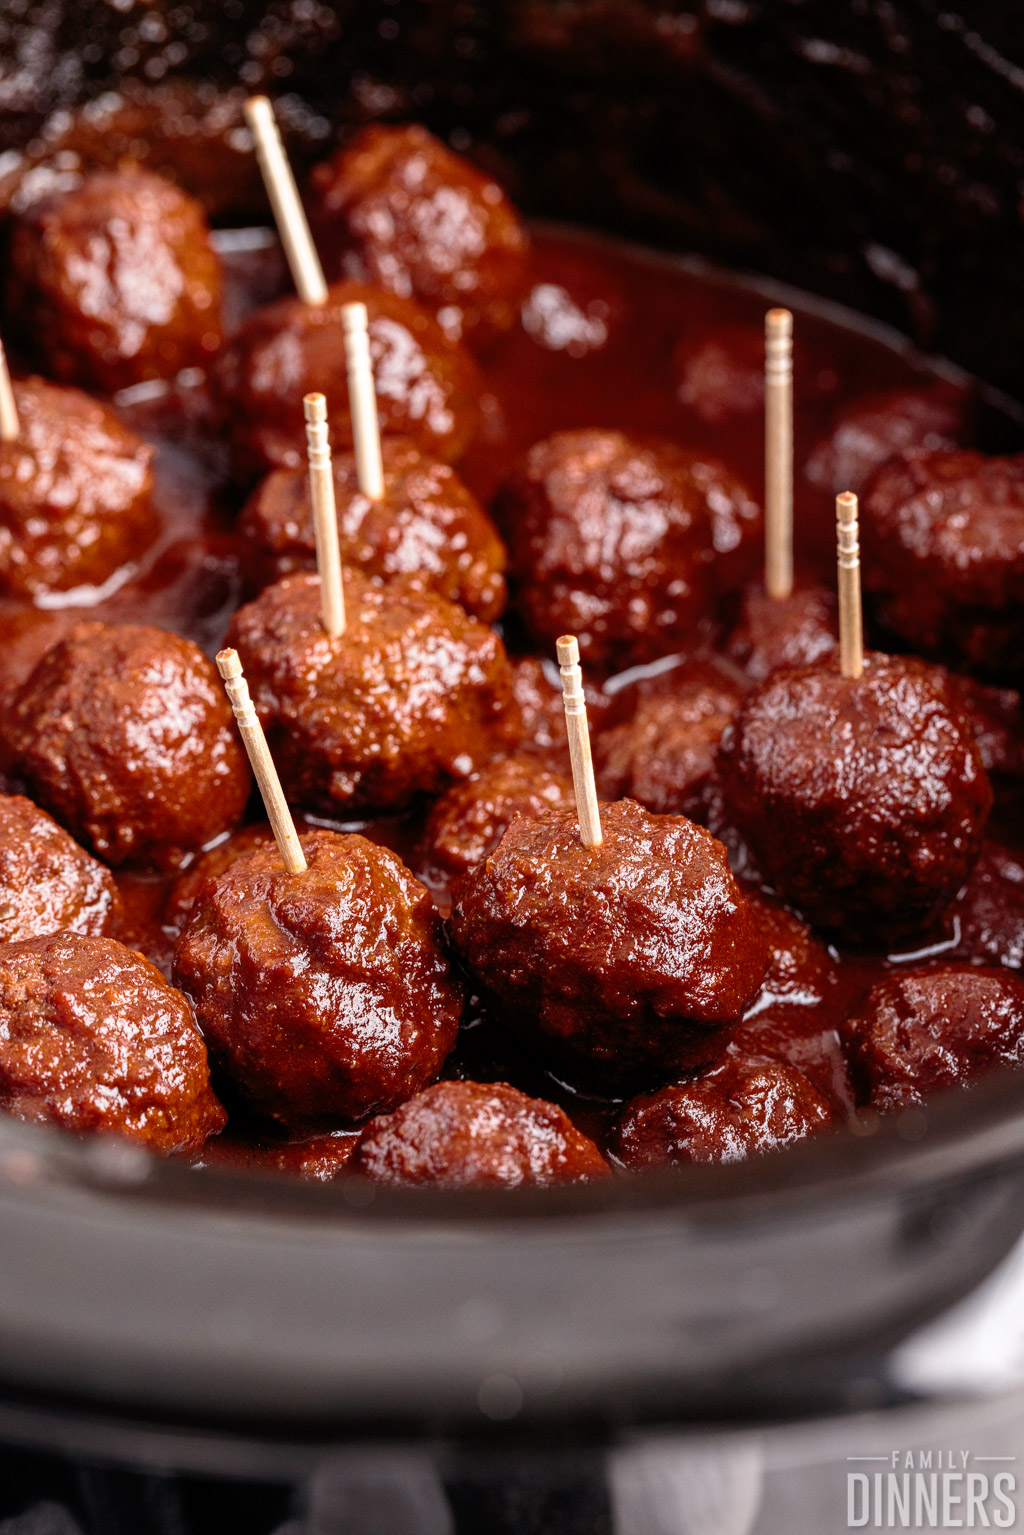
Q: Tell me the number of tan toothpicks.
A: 8